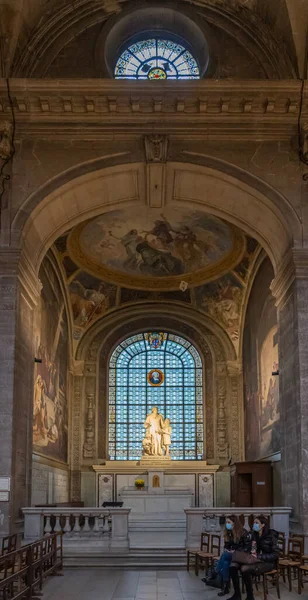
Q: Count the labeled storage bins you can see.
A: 0